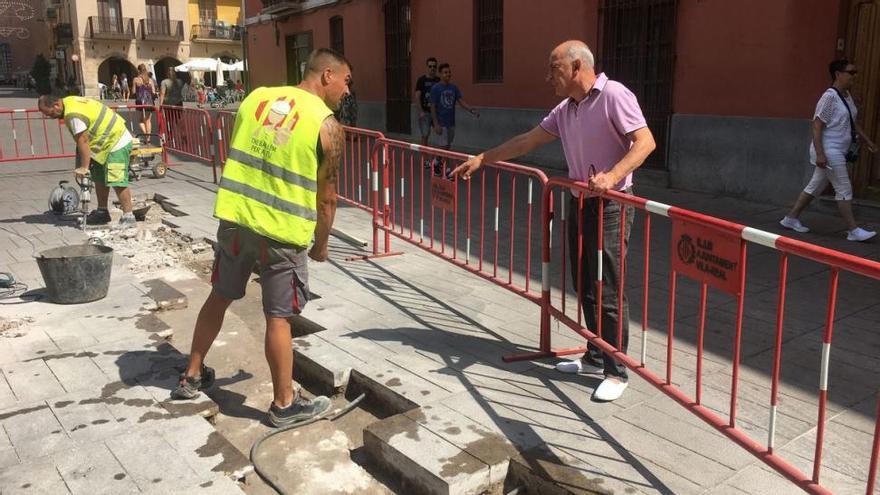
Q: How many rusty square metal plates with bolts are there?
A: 0